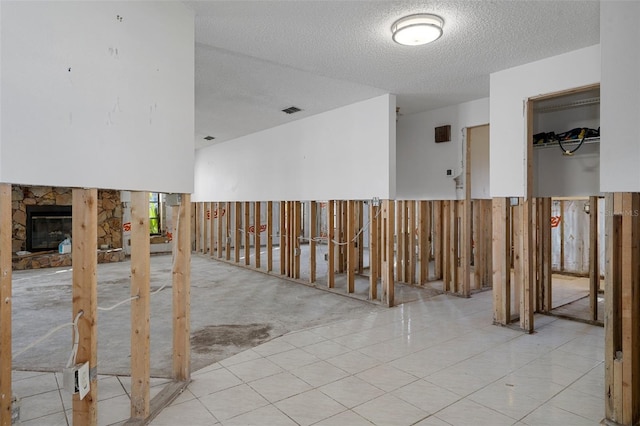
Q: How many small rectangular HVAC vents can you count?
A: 2